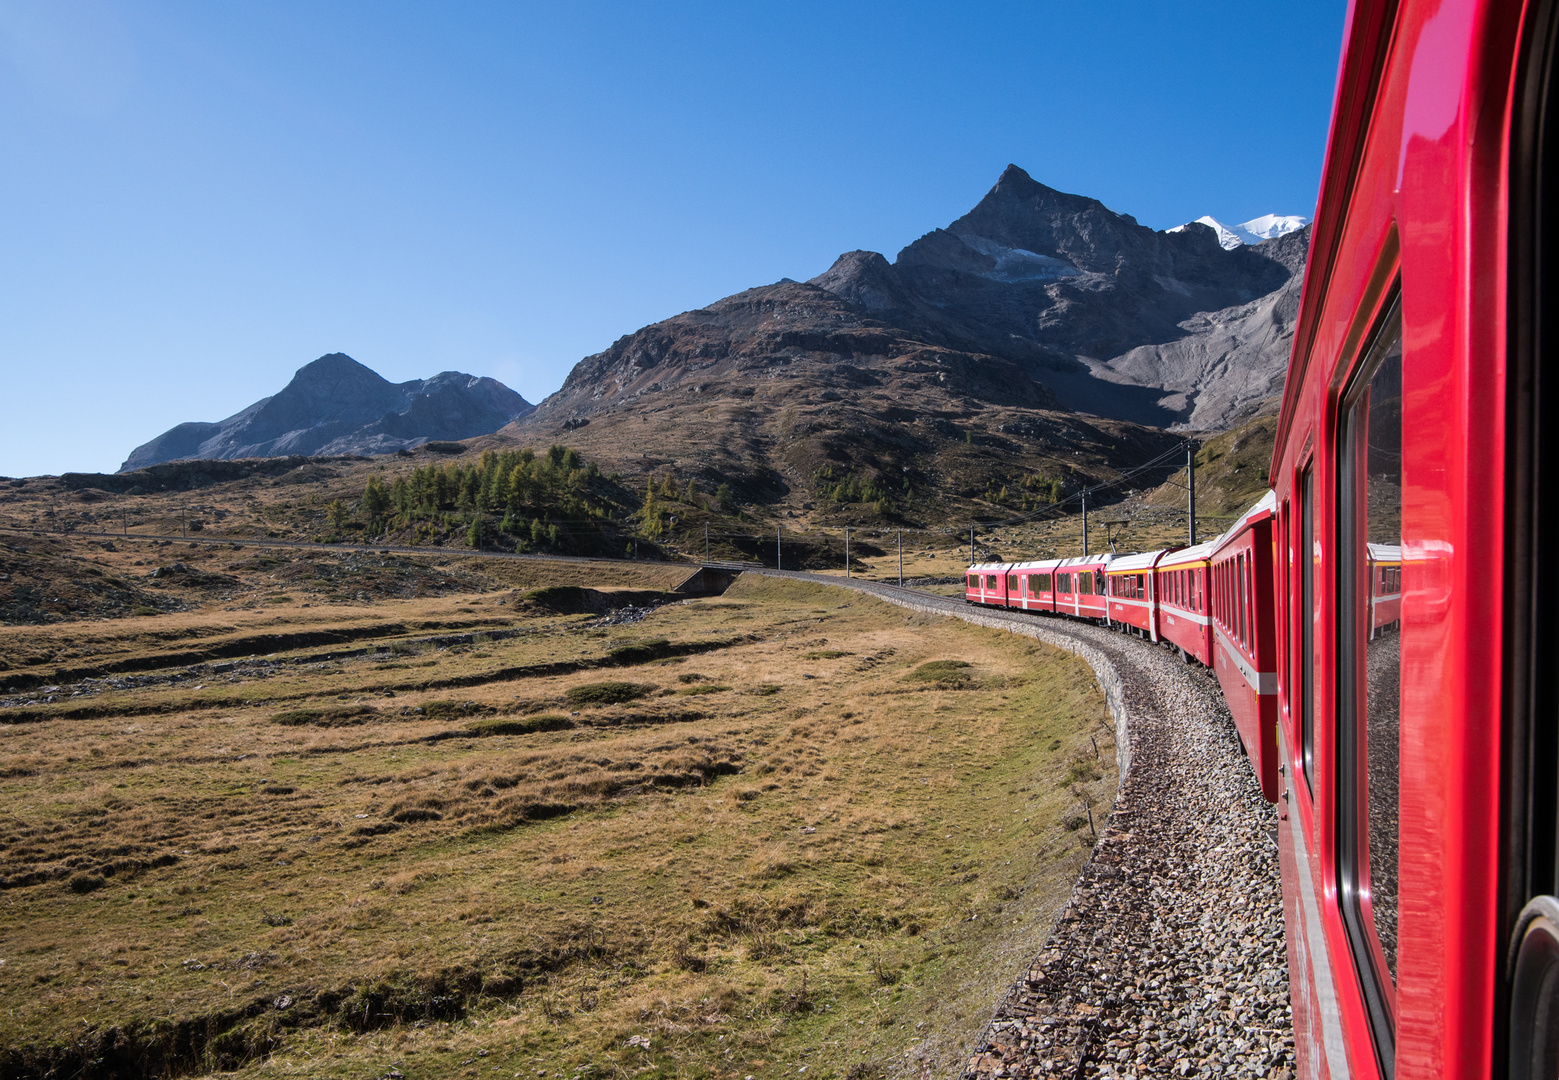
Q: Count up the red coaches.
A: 7